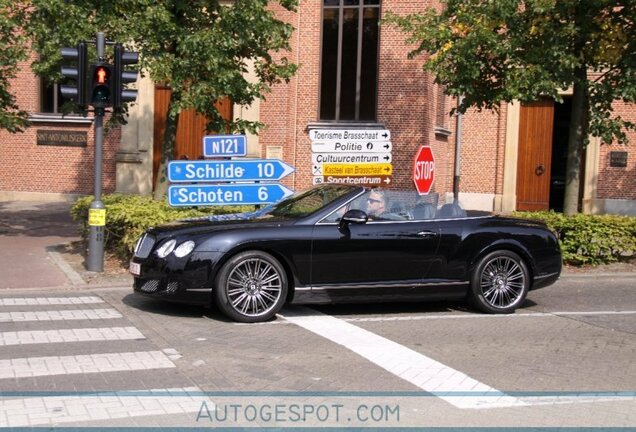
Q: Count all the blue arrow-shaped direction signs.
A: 2